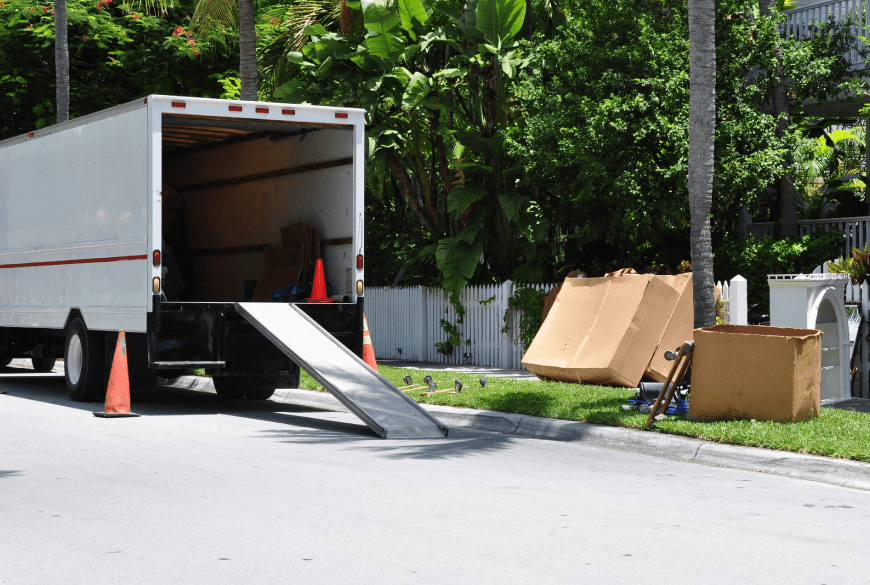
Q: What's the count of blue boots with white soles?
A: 0